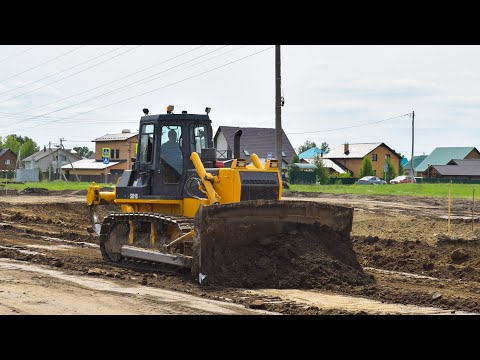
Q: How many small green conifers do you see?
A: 2